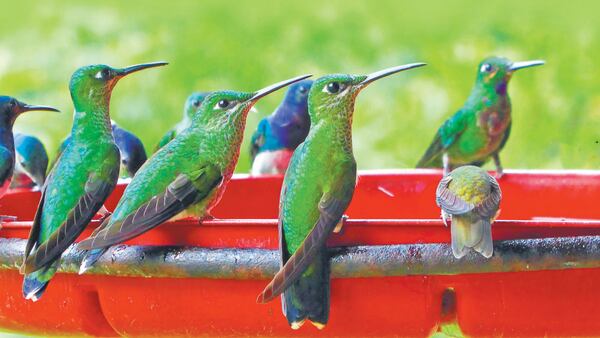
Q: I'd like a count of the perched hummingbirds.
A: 10